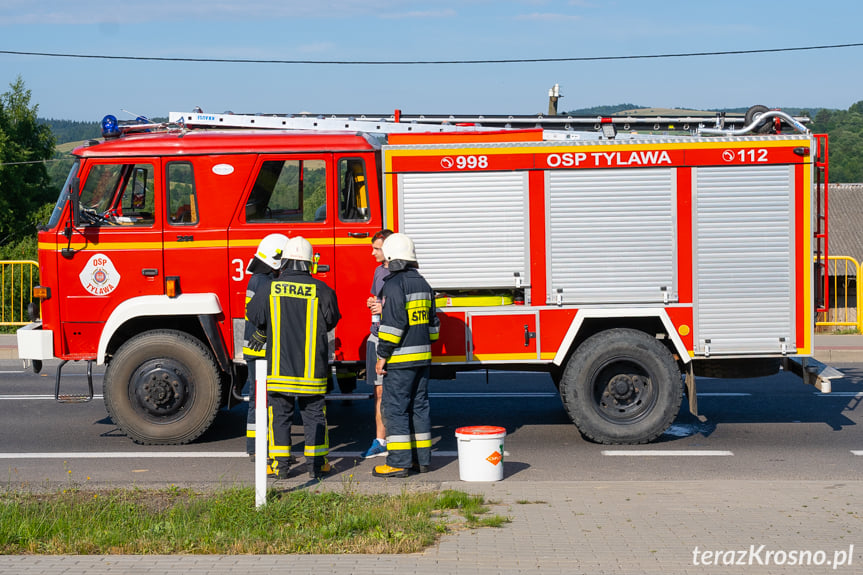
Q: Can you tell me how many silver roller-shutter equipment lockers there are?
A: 3